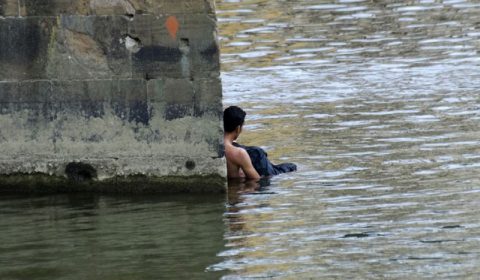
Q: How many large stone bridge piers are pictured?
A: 1